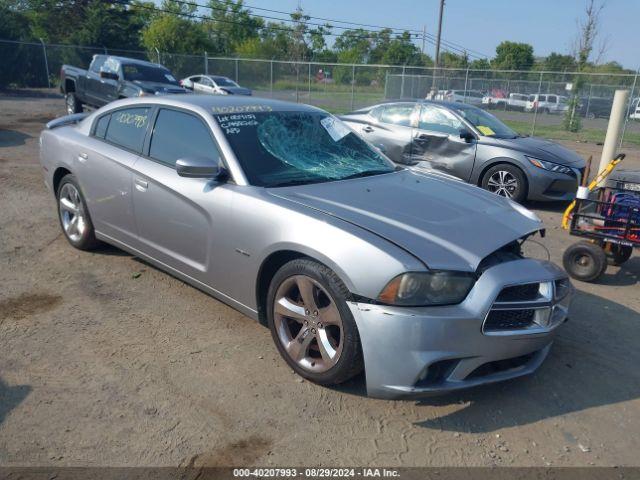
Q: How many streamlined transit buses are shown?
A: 0